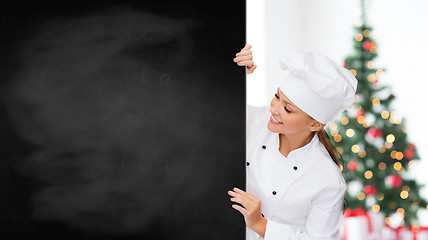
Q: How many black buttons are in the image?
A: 5